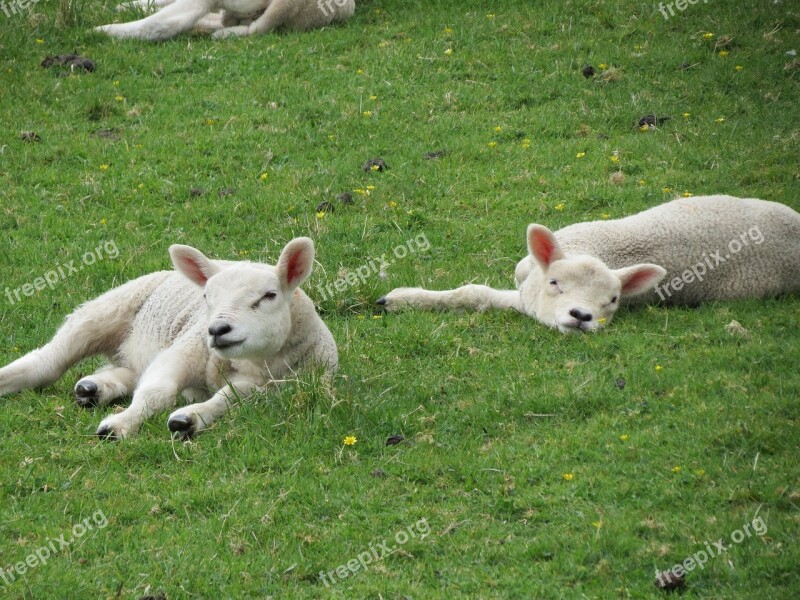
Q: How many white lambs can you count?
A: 3